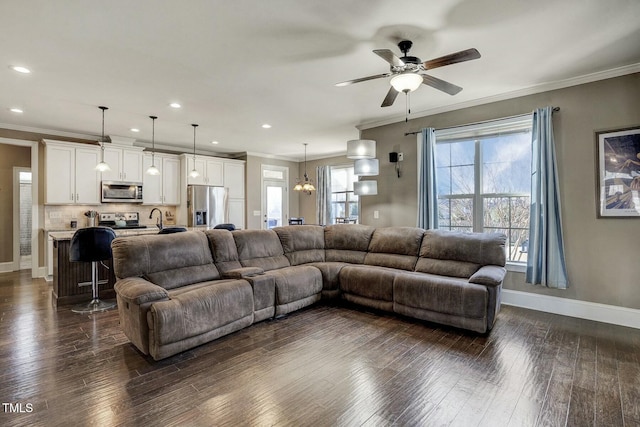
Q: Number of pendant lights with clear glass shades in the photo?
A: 3